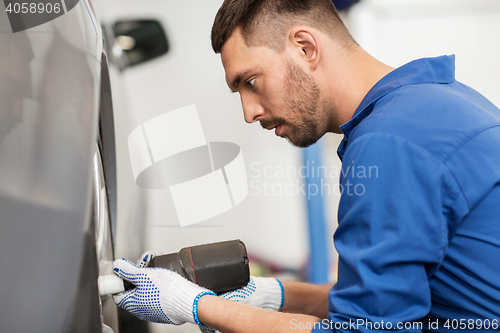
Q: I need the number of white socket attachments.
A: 1